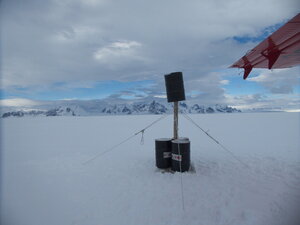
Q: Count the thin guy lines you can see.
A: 3